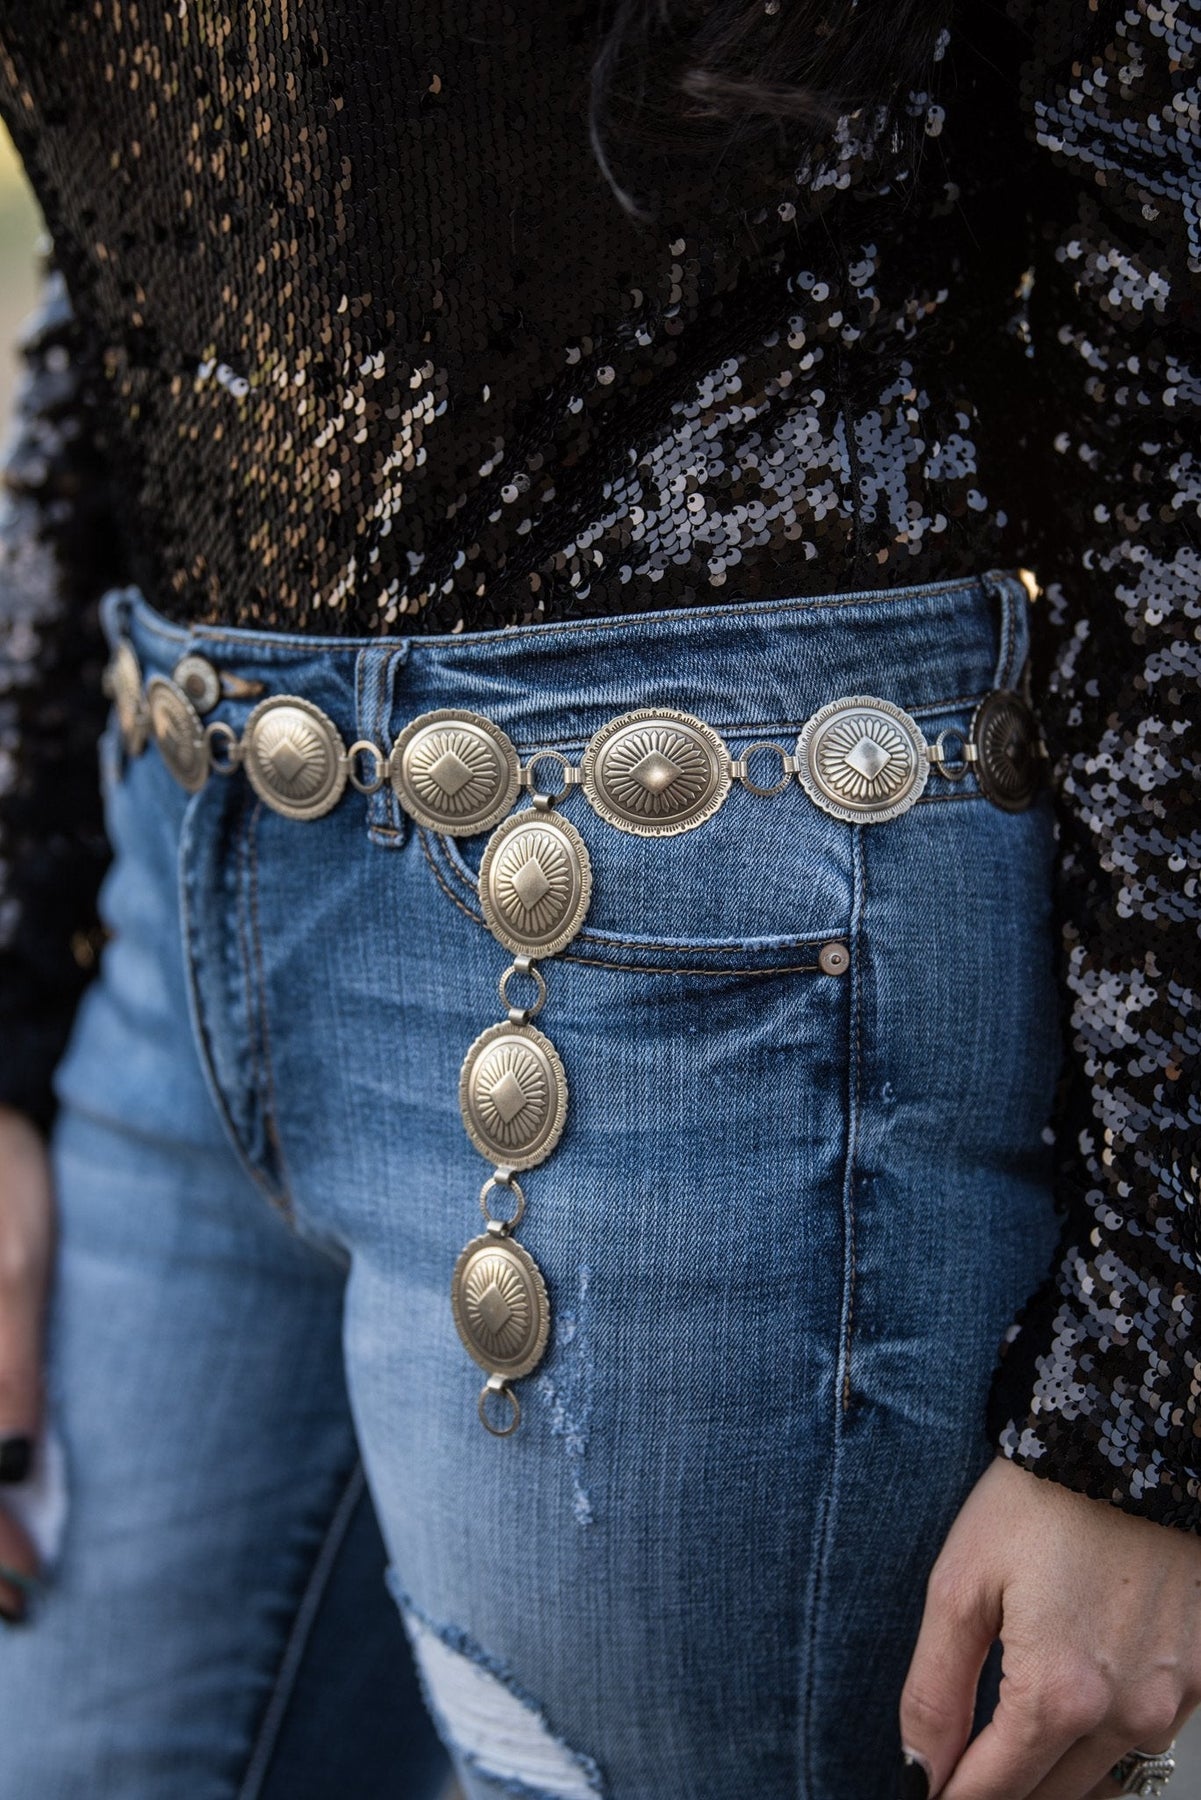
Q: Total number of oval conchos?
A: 10